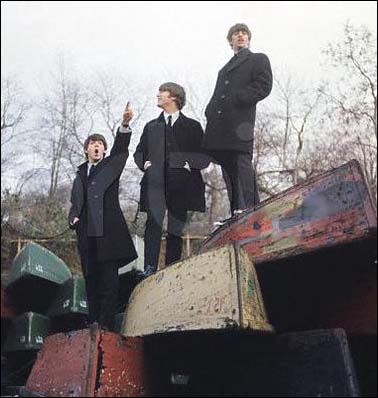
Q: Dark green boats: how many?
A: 3